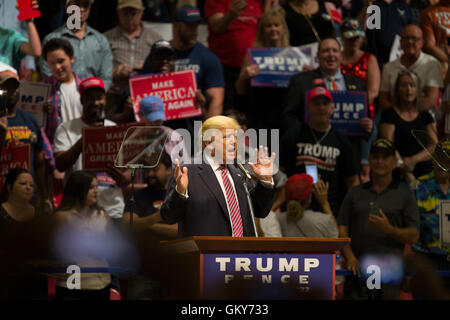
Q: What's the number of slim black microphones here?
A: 1